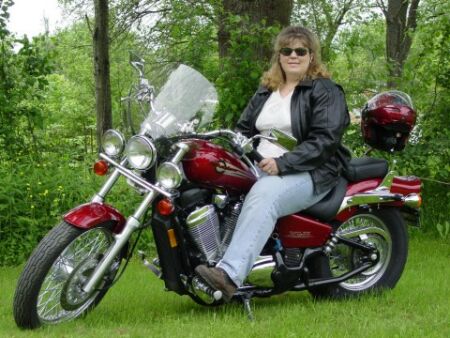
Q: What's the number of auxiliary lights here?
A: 2